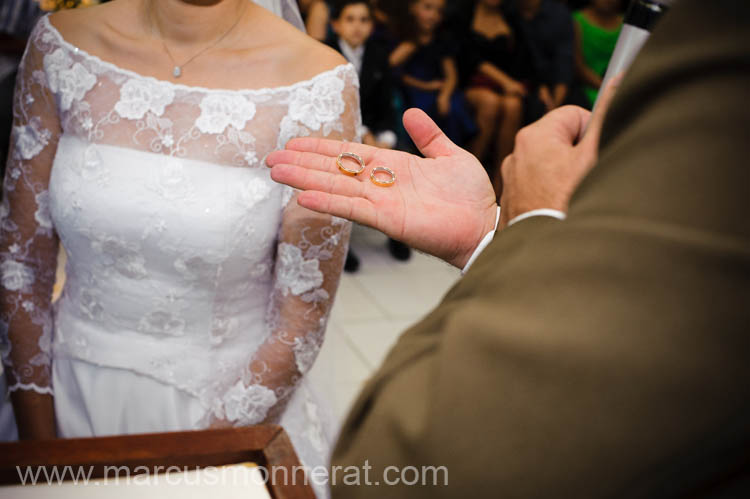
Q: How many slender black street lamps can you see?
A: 0